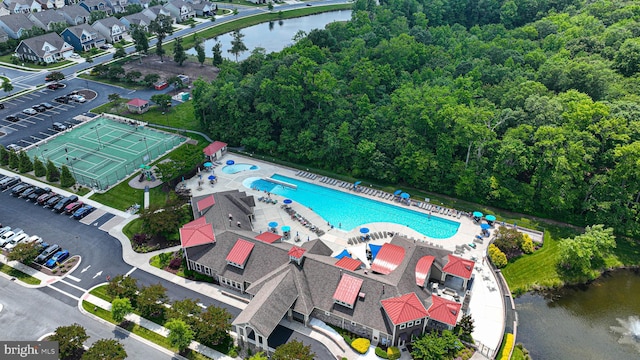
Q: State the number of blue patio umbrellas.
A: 13